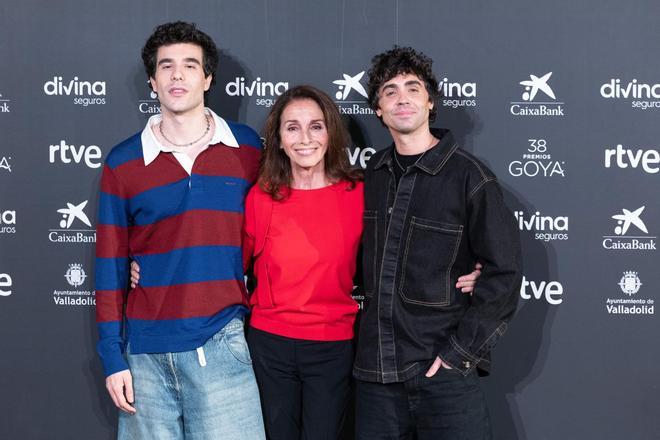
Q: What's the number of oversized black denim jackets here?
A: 1